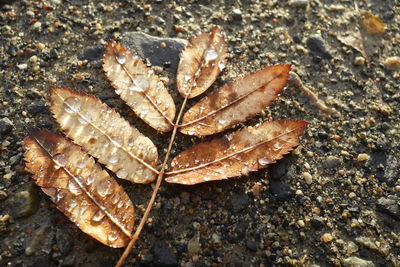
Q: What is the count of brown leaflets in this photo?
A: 6